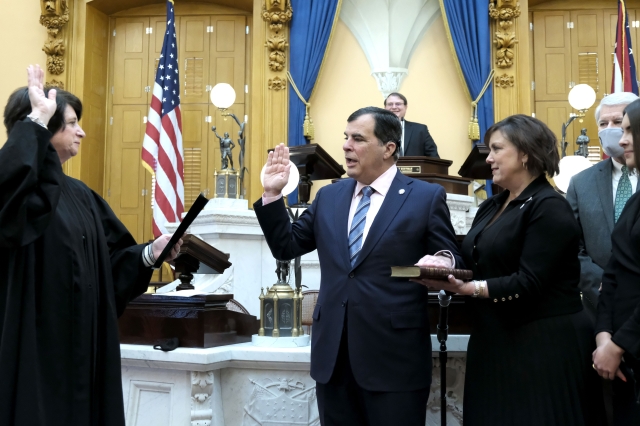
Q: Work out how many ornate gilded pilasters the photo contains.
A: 3